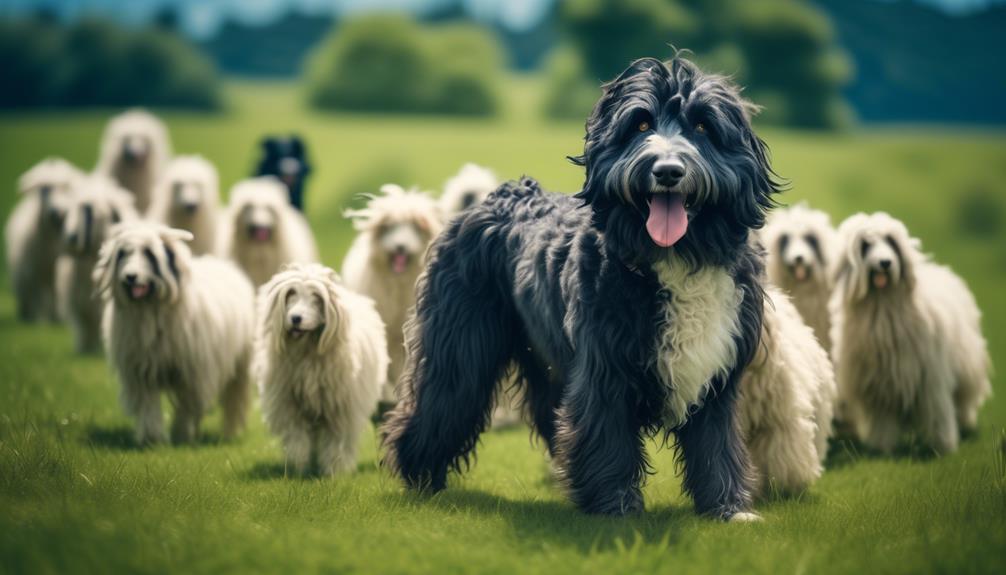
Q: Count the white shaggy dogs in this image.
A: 12